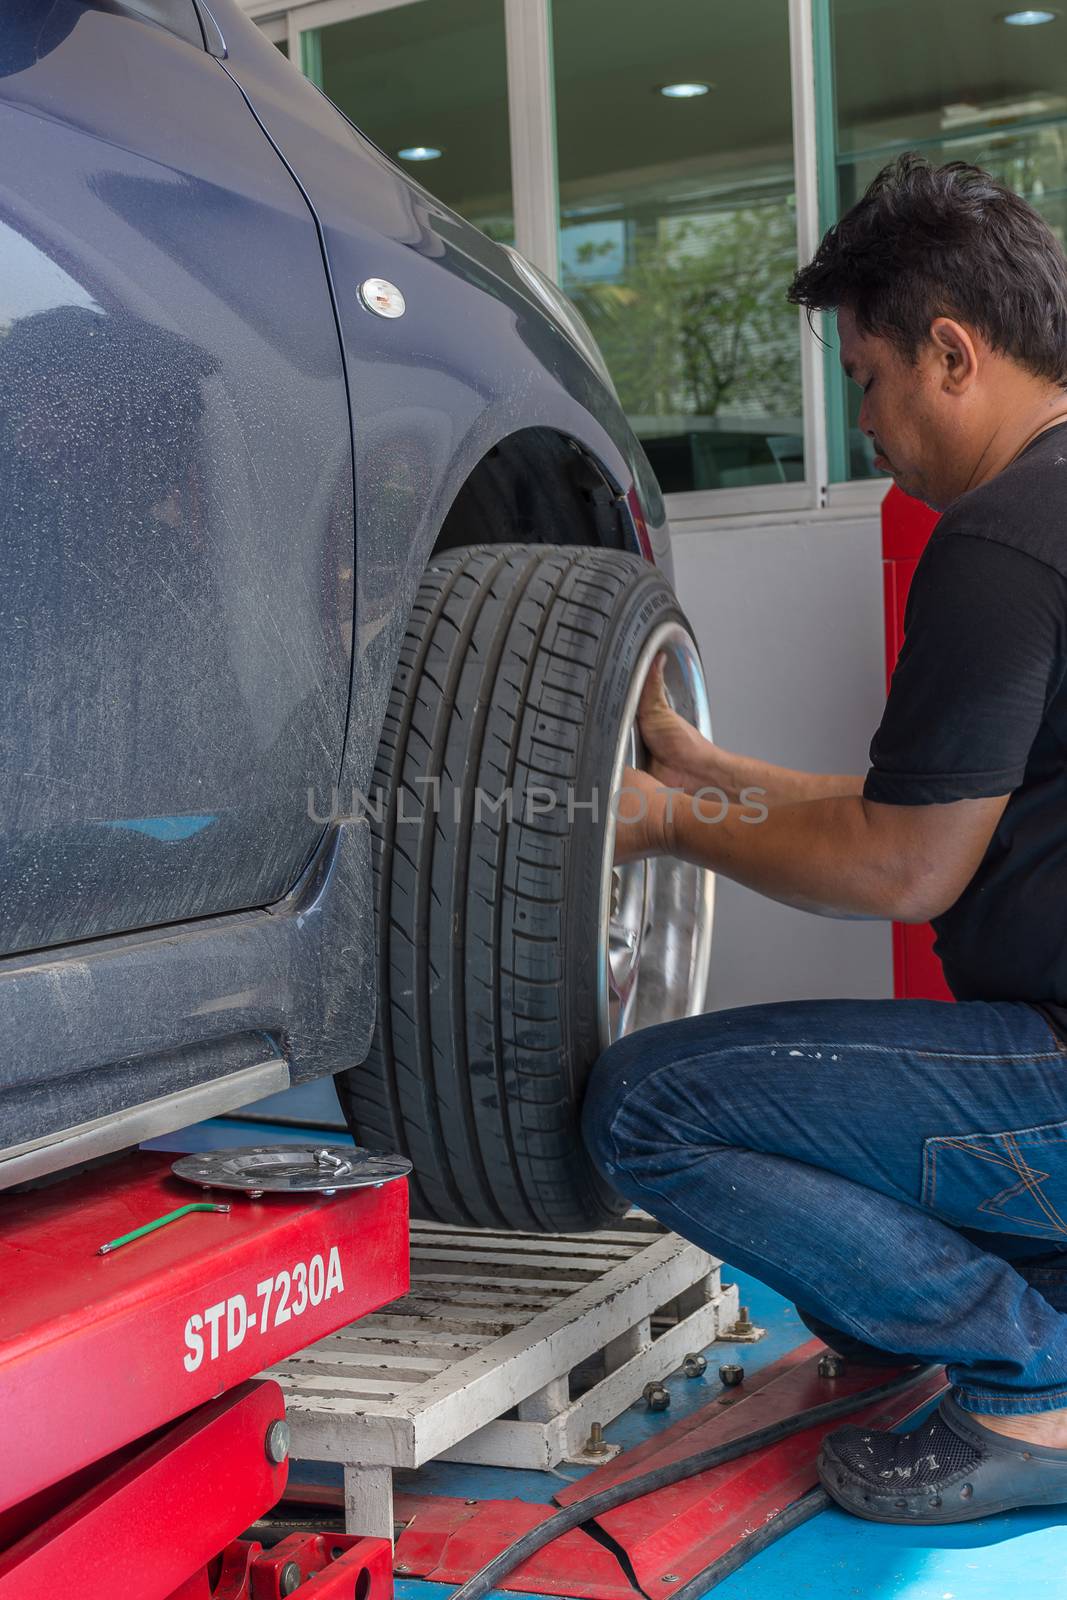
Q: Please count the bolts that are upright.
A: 2